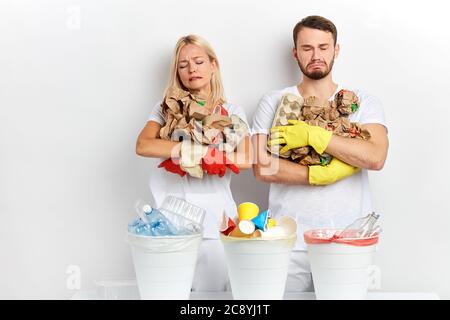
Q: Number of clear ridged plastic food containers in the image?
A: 1